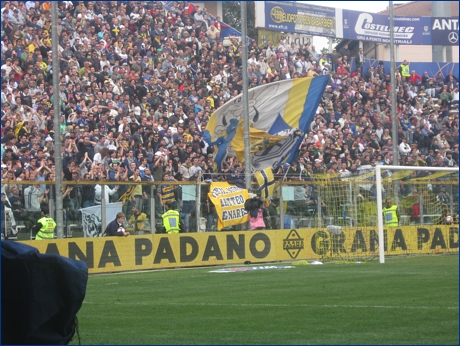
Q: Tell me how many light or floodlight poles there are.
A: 3